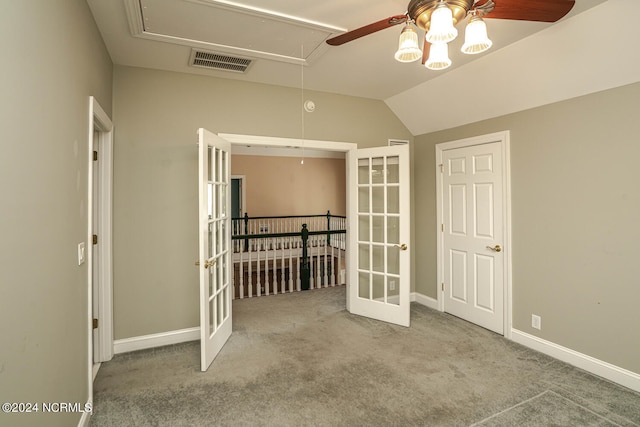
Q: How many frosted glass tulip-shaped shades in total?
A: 4